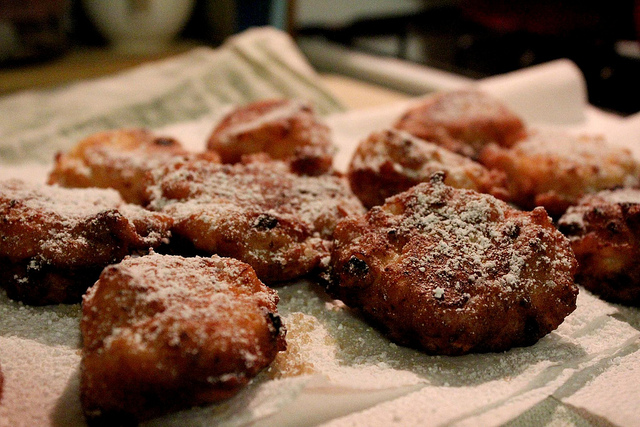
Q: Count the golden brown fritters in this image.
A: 10